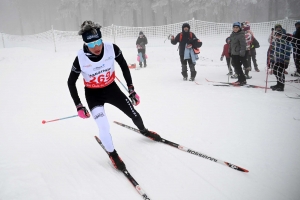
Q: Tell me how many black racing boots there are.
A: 2